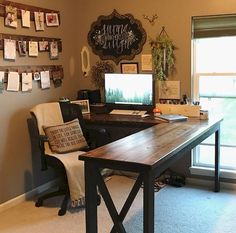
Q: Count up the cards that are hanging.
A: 14